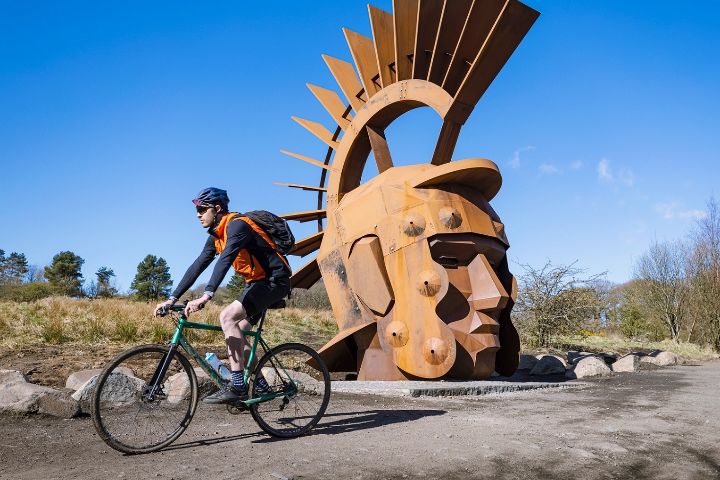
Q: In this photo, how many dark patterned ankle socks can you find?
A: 2